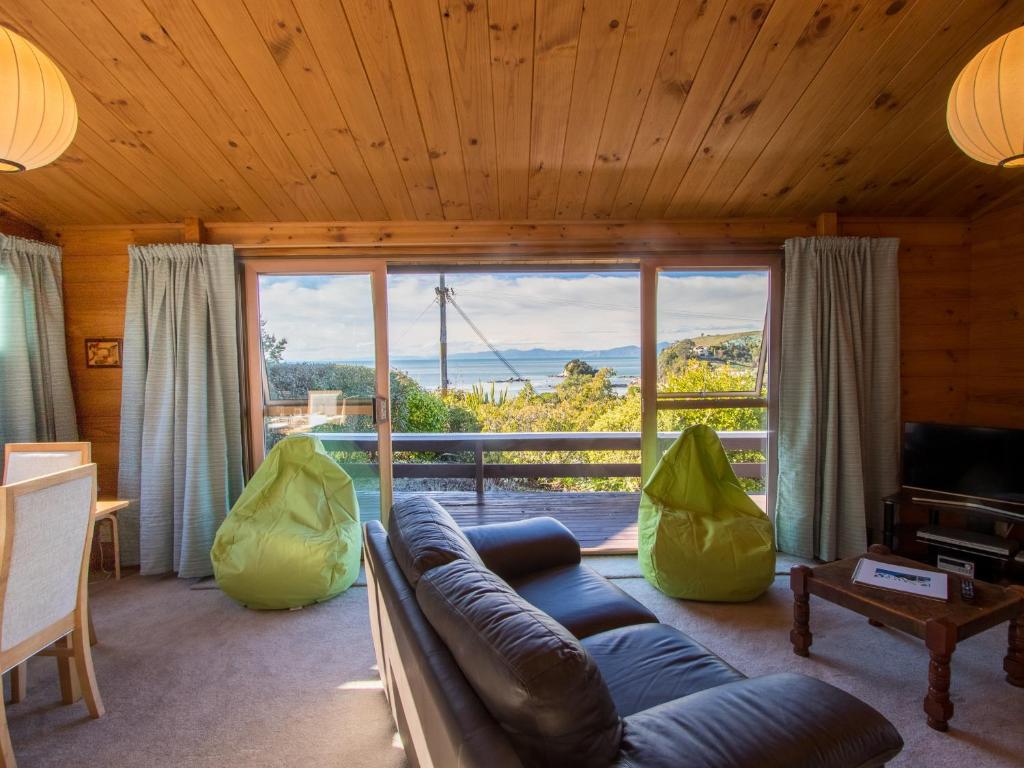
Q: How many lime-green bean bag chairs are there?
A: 2